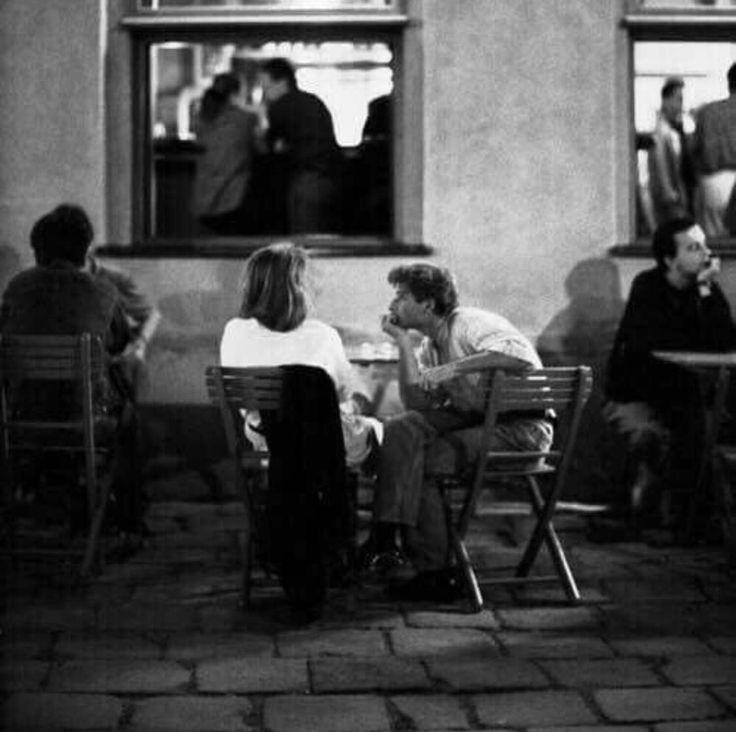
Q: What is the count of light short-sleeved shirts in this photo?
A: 1